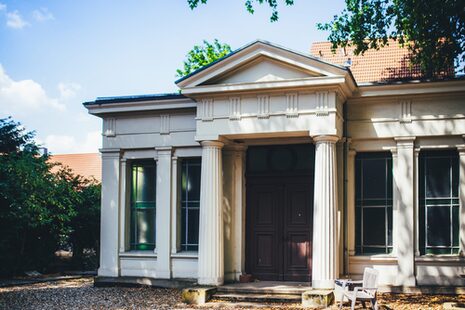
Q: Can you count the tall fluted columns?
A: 2